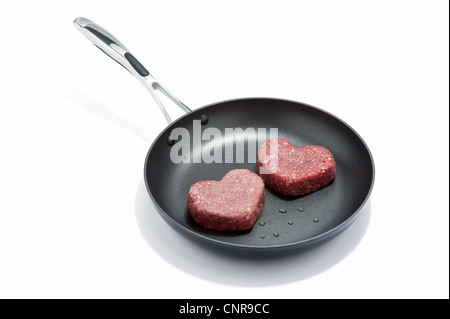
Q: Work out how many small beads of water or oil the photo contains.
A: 7